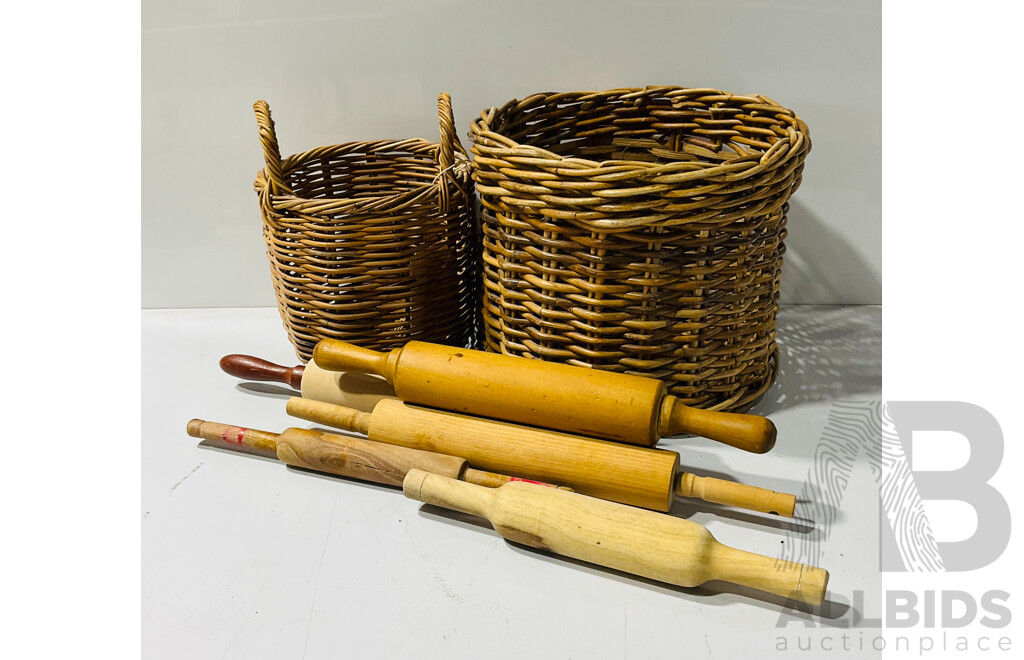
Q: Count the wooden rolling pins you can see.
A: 5